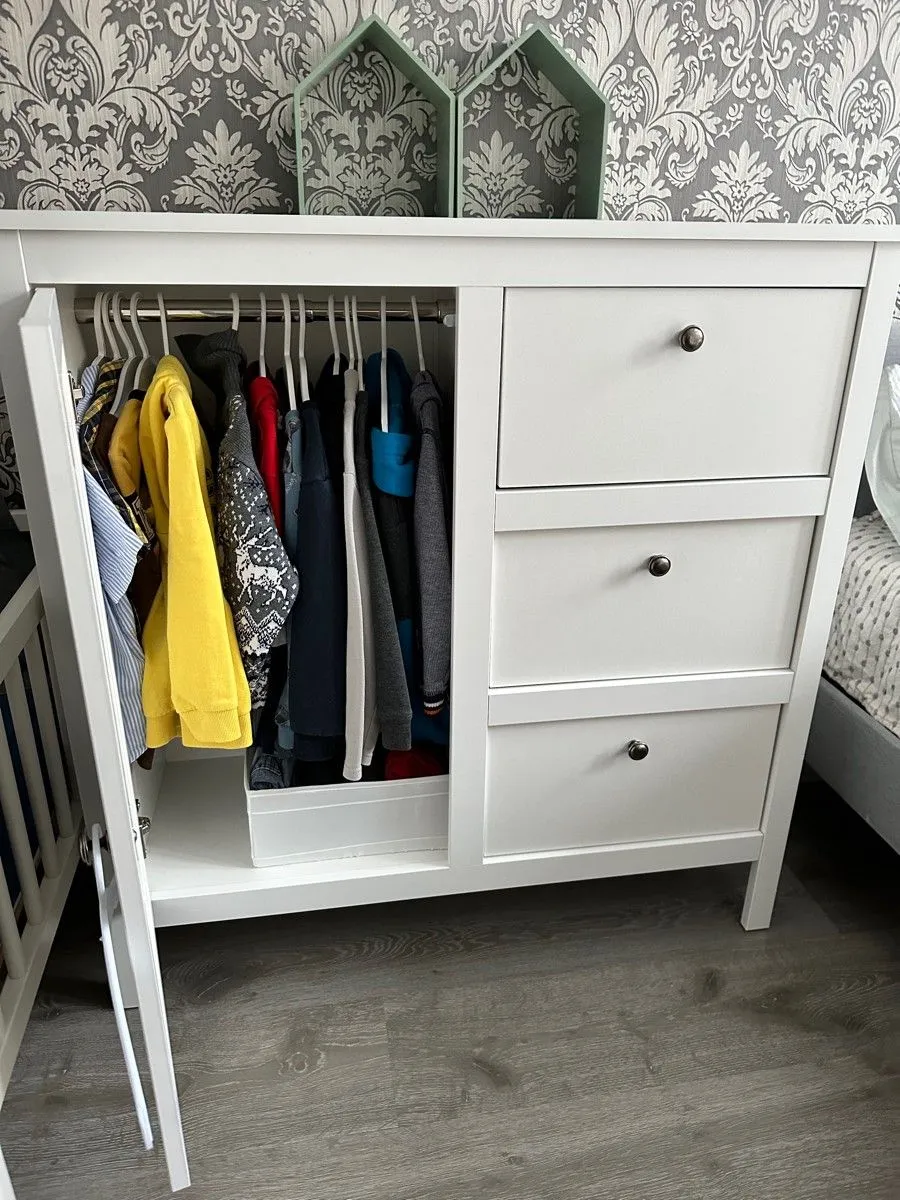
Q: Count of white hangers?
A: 14